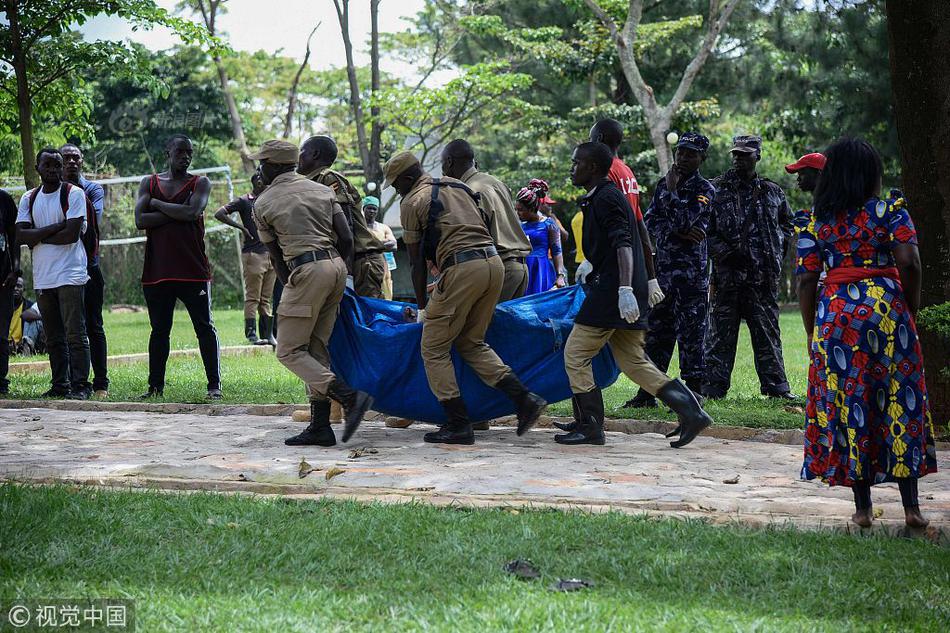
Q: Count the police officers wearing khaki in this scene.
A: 4